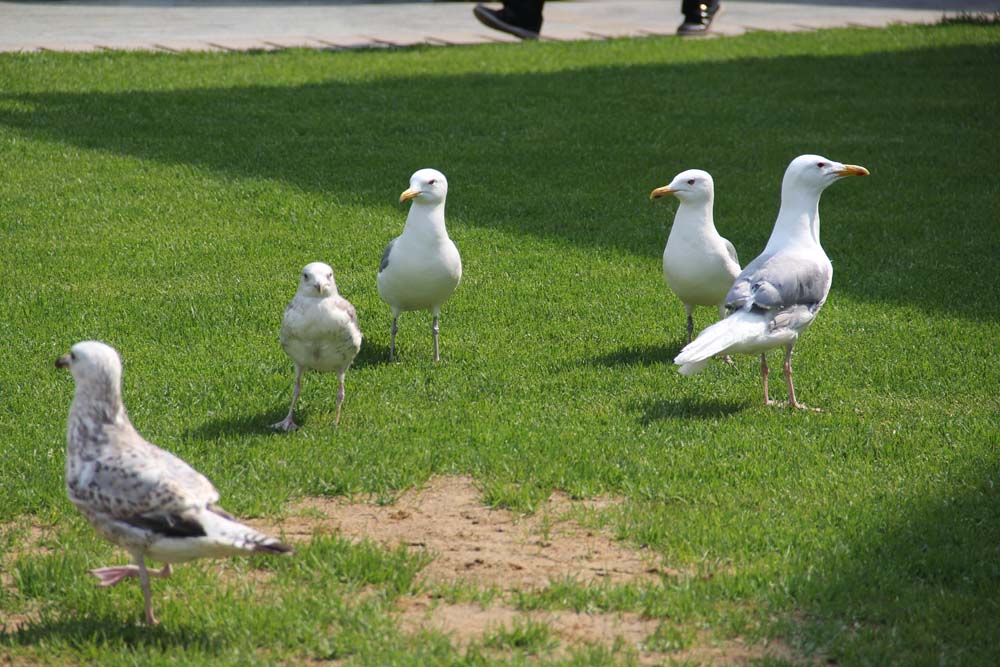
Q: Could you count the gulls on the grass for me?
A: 5